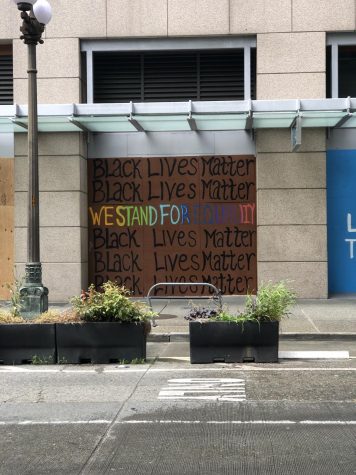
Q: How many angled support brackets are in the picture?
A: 7